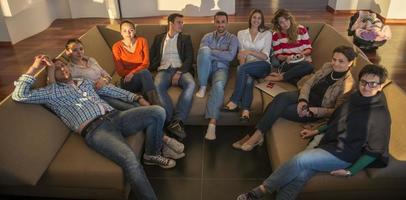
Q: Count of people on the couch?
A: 9